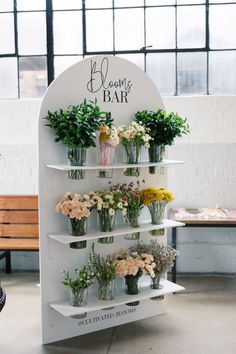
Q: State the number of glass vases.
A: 12